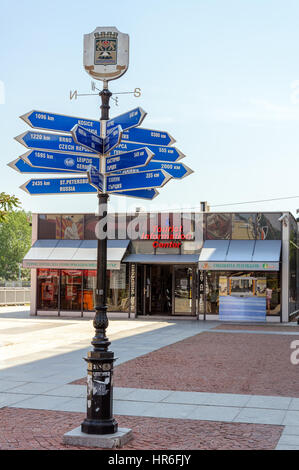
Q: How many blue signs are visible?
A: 15